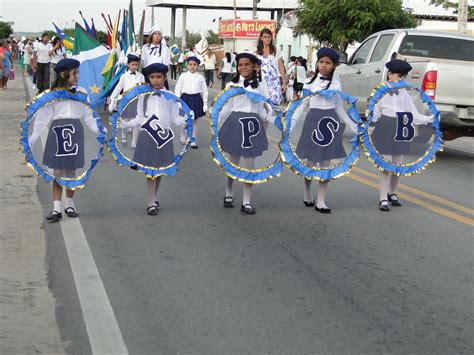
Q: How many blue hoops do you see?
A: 5